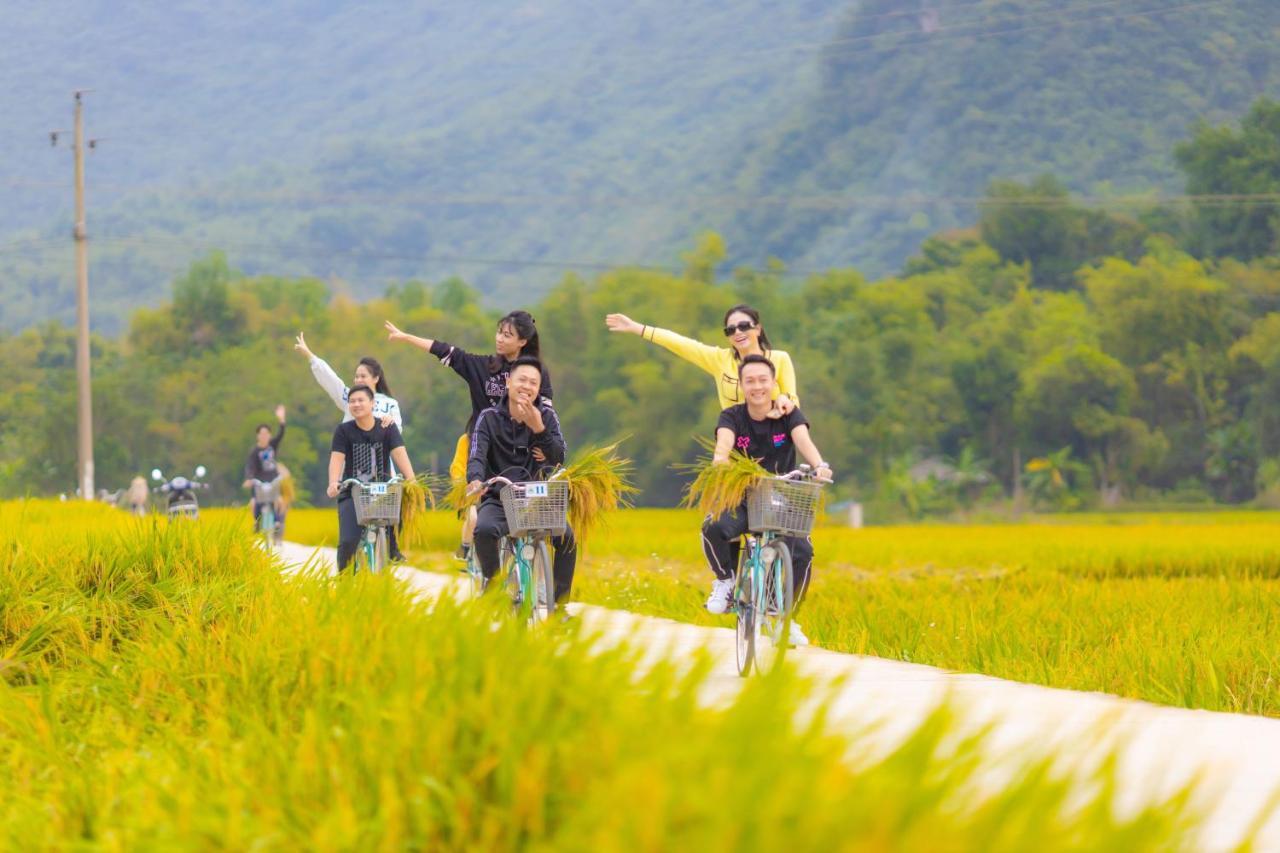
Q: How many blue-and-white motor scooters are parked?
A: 1